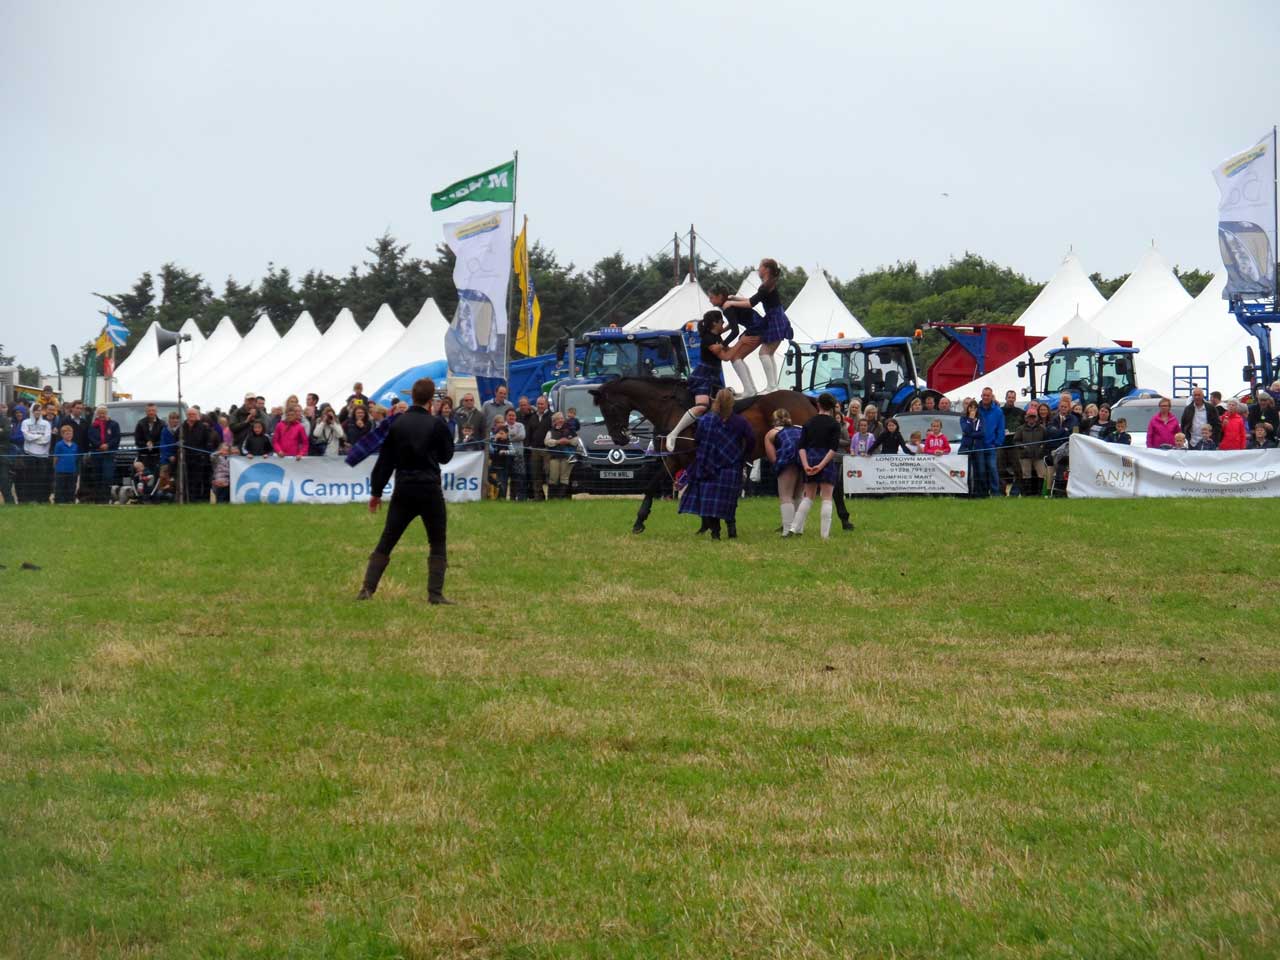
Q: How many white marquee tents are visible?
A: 15